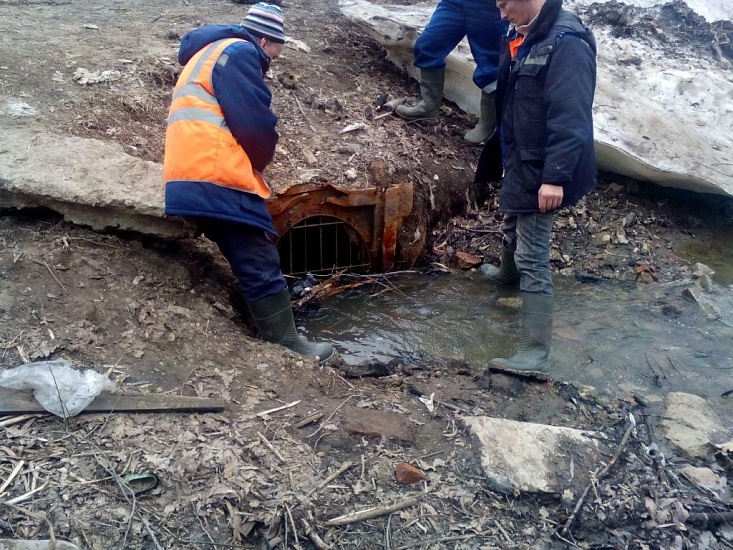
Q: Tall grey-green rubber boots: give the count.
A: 5